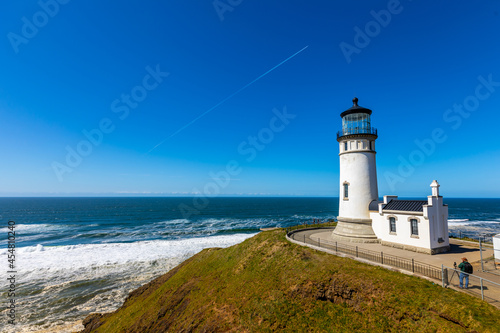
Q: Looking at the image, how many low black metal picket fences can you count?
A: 1